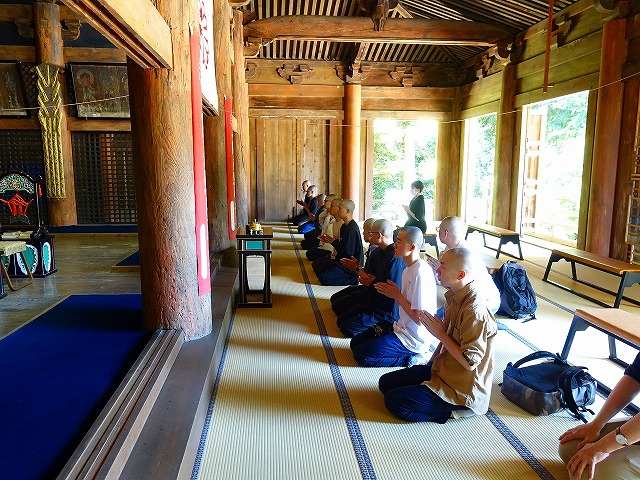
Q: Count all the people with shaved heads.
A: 11